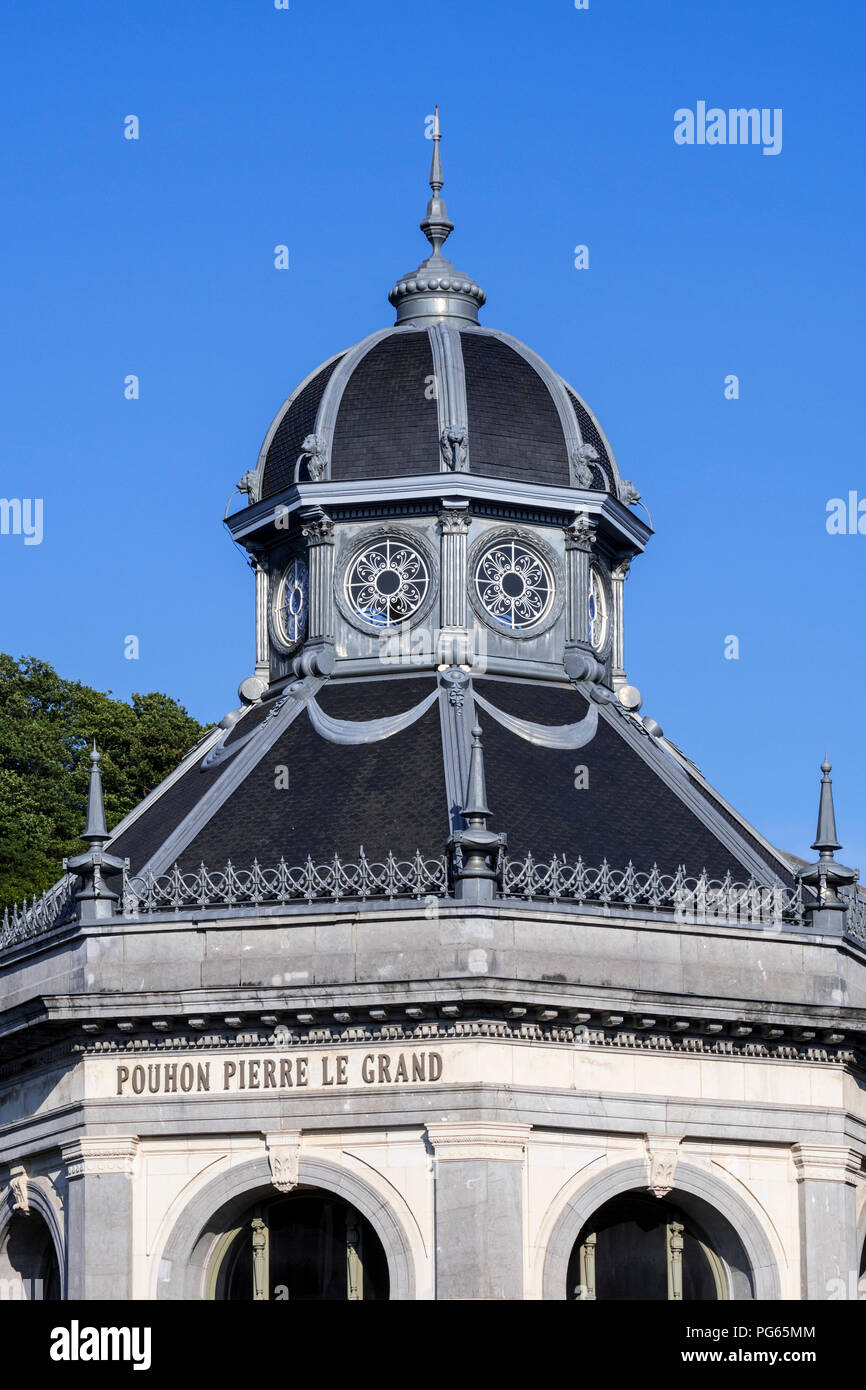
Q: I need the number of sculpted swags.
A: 3